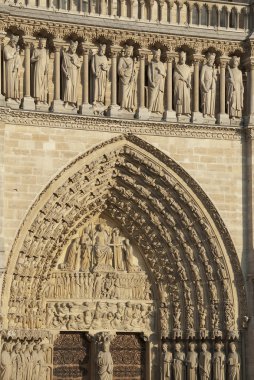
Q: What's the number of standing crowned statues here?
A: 9